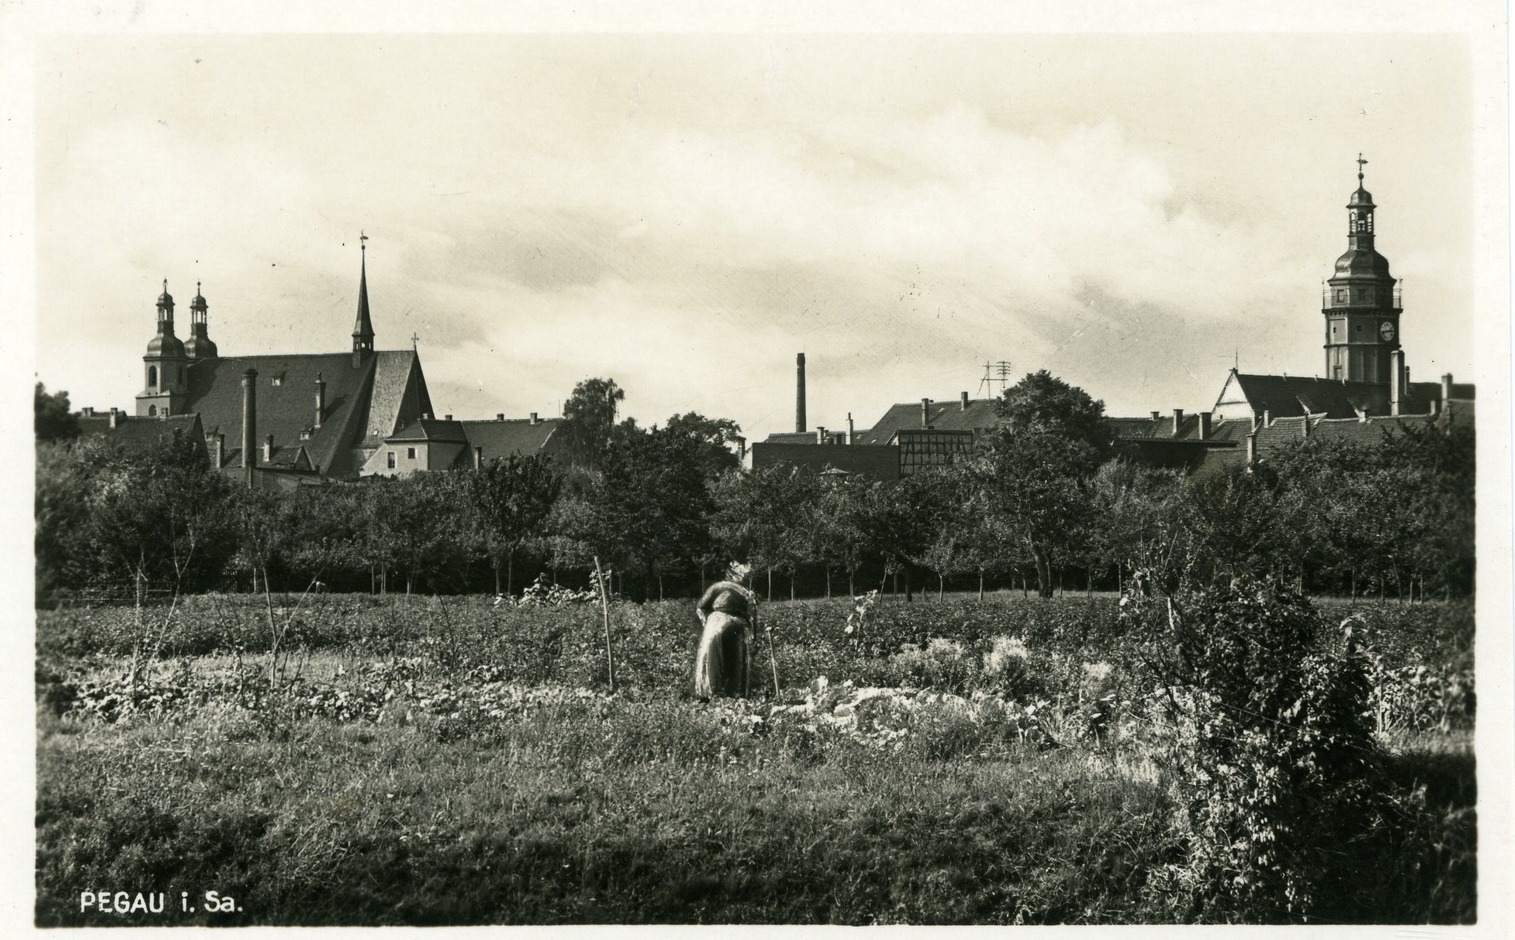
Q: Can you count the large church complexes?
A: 2